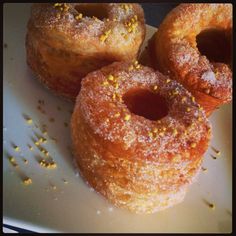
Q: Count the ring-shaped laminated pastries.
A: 3